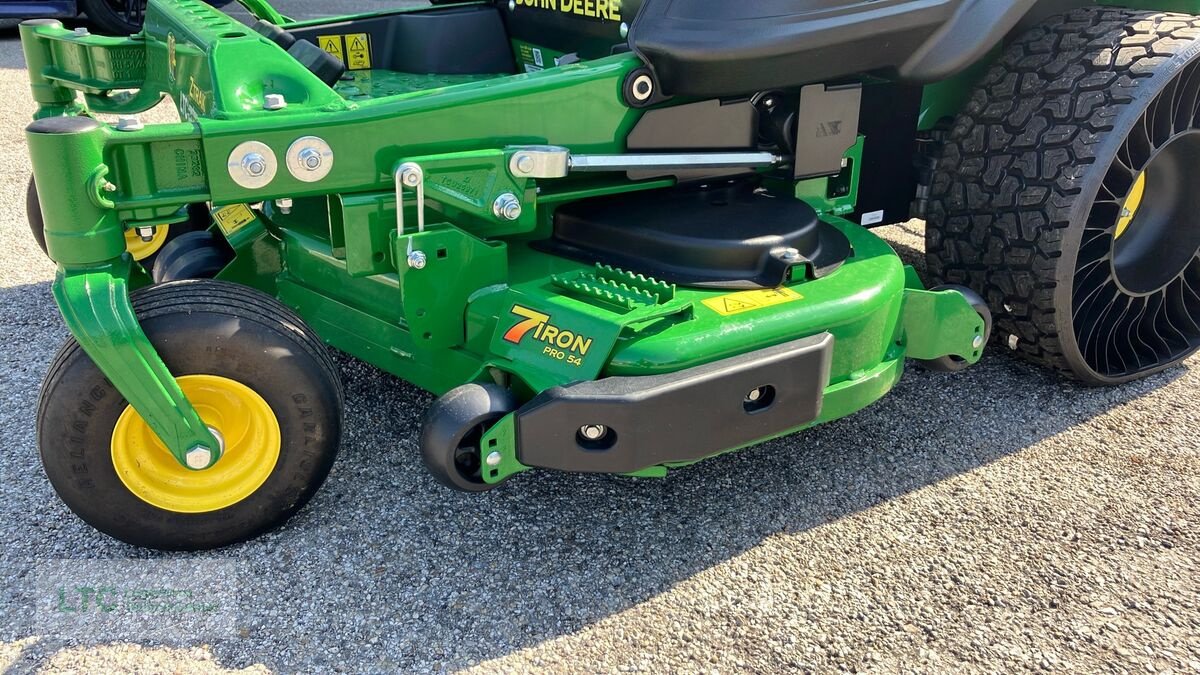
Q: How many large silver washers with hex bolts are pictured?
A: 2